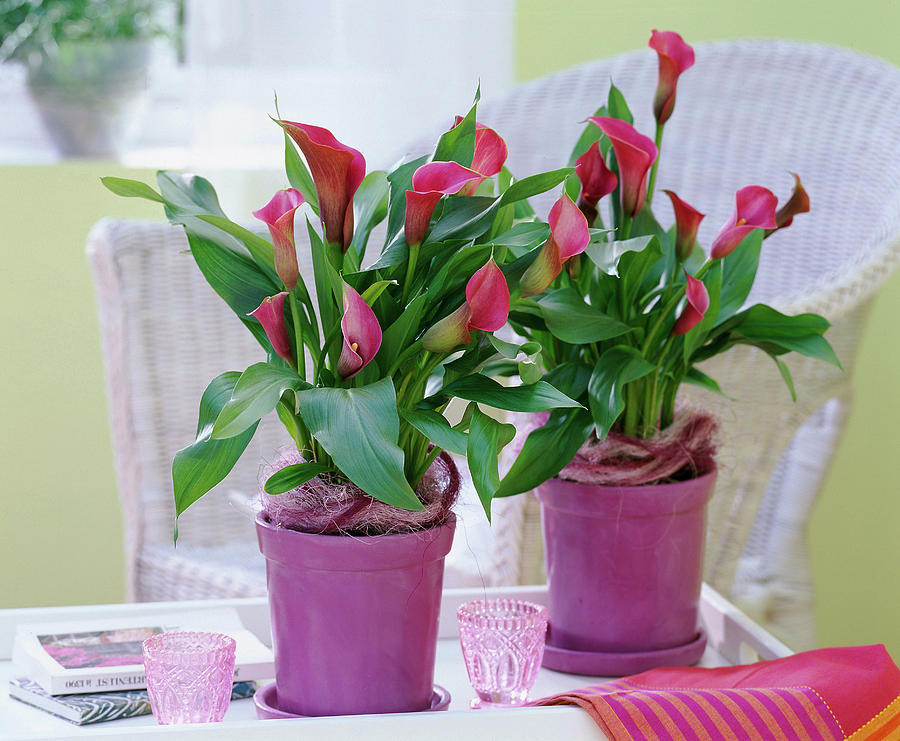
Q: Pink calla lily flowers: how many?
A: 15